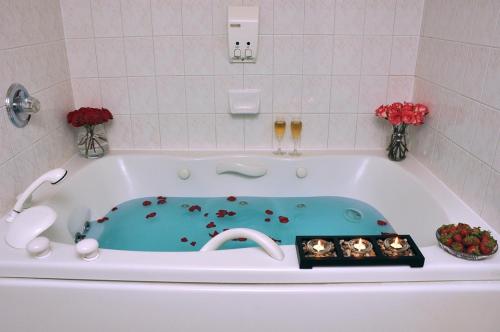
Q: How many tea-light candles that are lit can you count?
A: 3